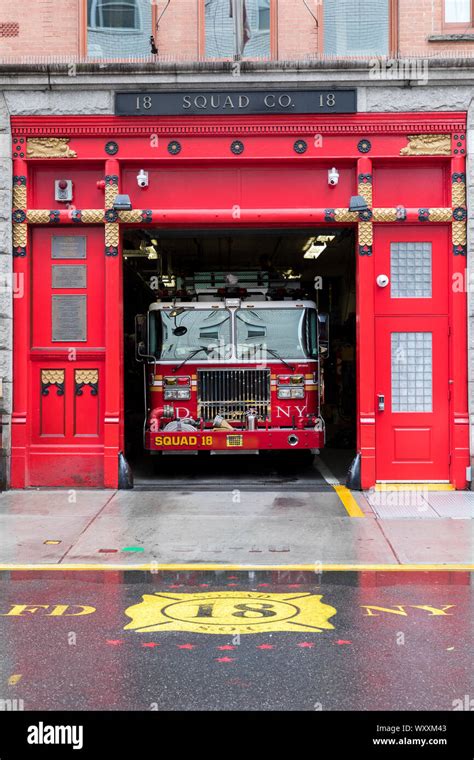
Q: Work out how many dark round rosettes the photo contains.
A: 9